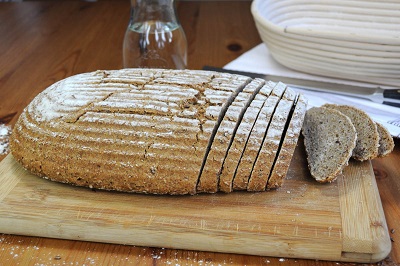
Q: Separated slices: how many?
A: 3